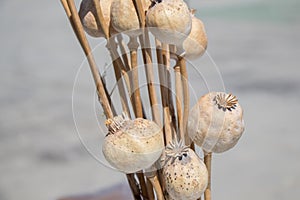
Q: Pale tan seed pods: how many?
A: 7